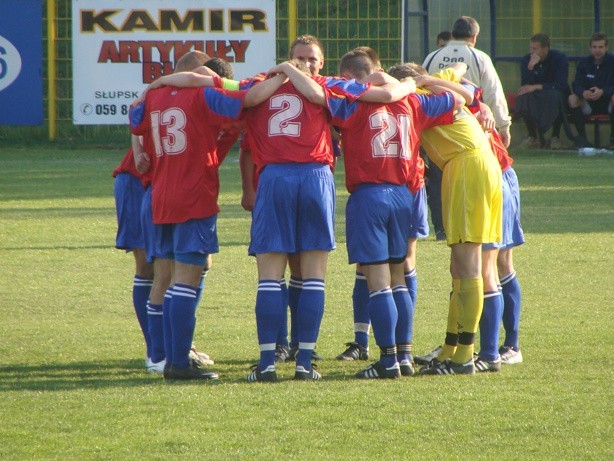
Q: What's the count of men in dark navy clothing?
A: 2